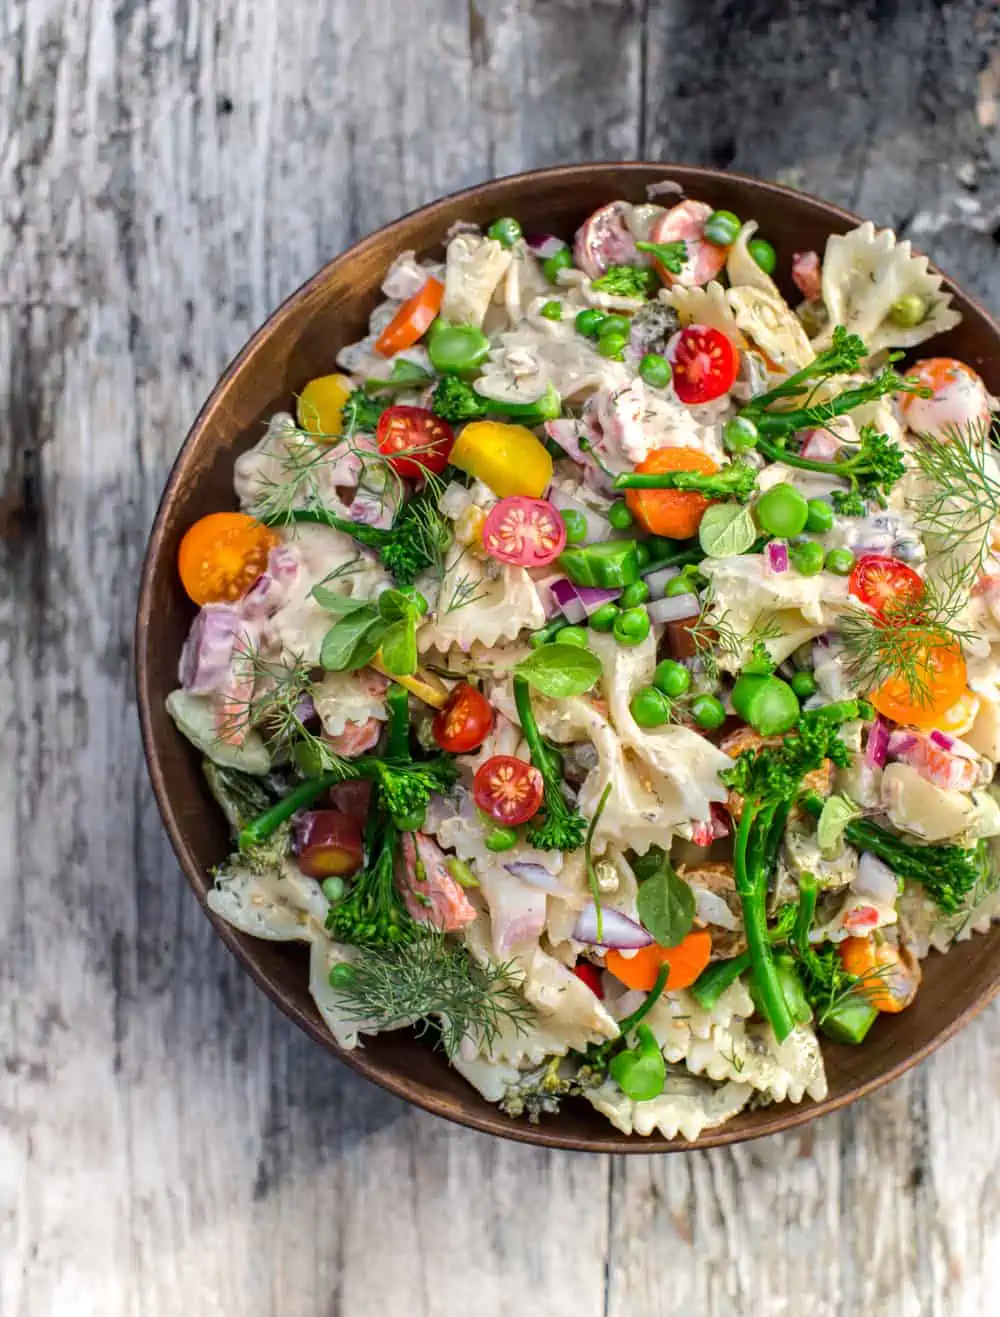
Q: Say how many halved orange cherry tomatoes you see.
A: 2